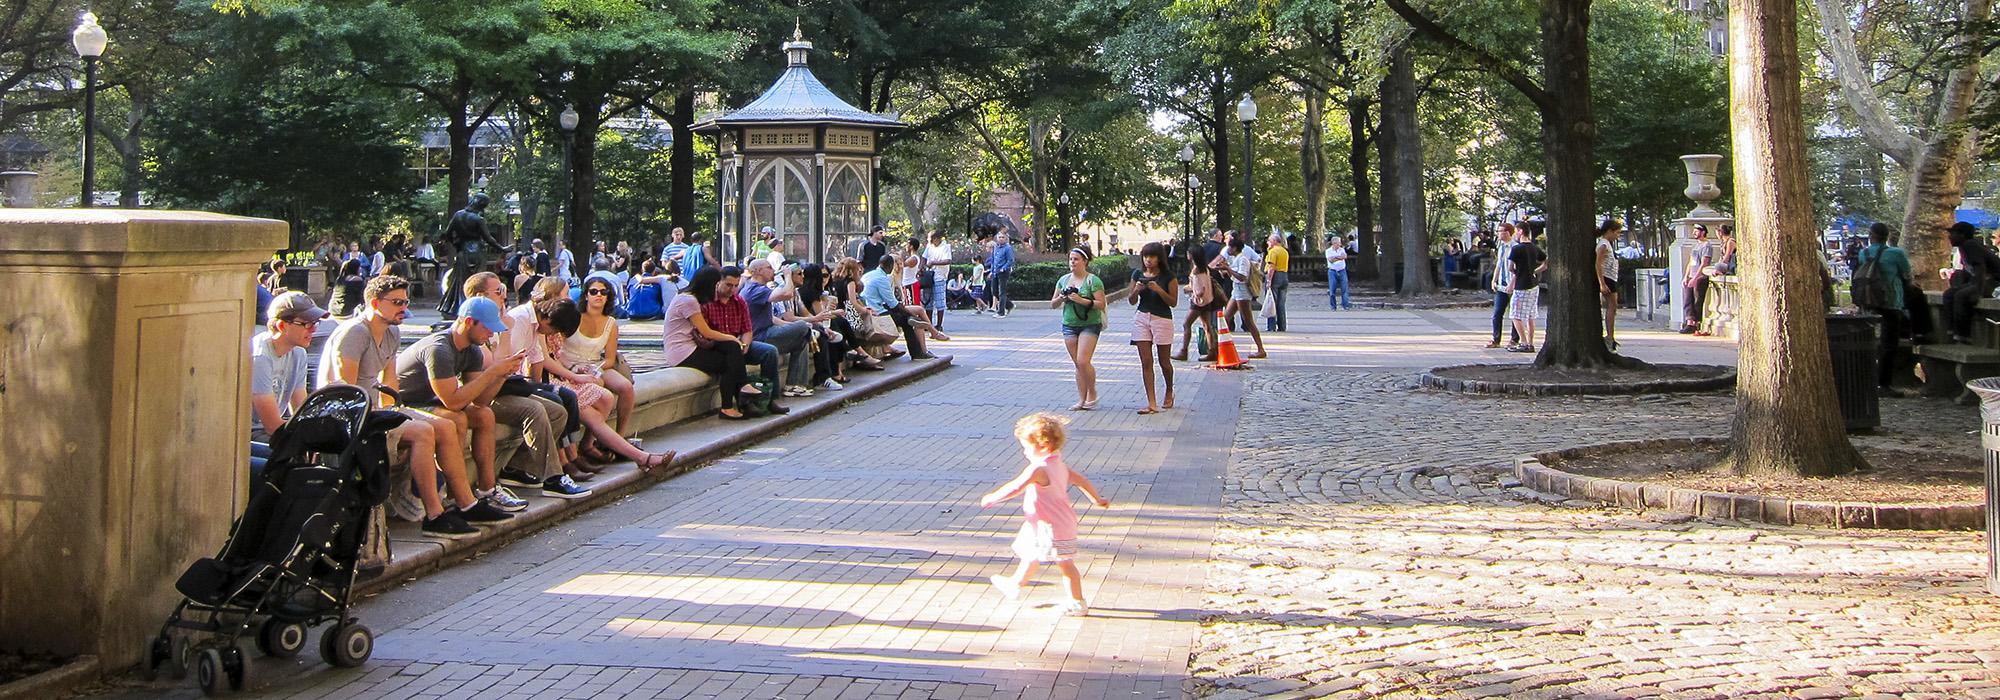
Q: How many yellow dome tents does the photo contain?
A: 0